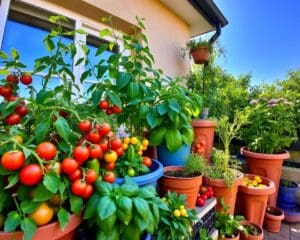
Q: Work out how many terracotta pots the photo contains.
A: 10